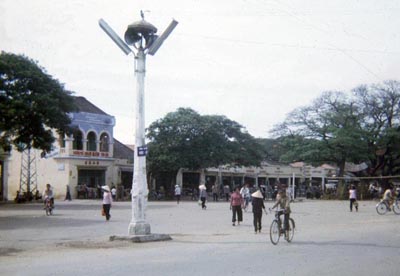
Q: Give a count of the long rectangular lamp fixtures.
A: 2